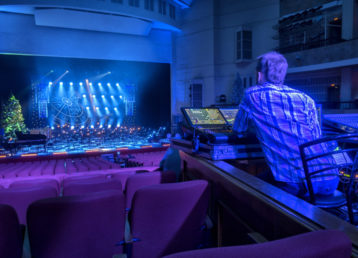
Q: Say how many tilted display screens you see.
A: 2